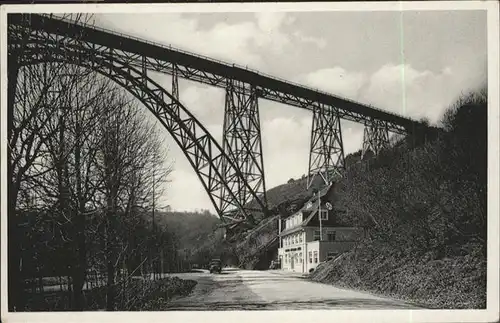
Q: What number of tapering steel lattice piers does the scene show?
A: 3